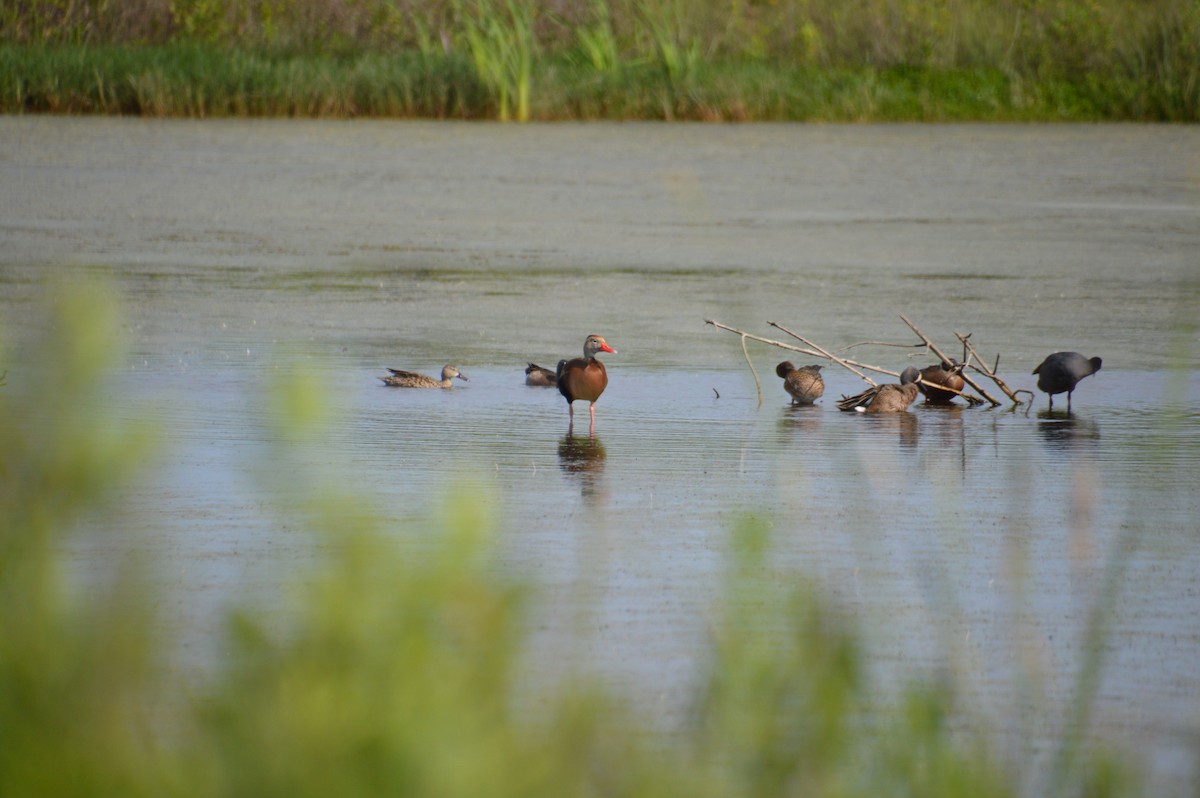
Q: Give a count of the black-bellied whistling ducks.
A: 1